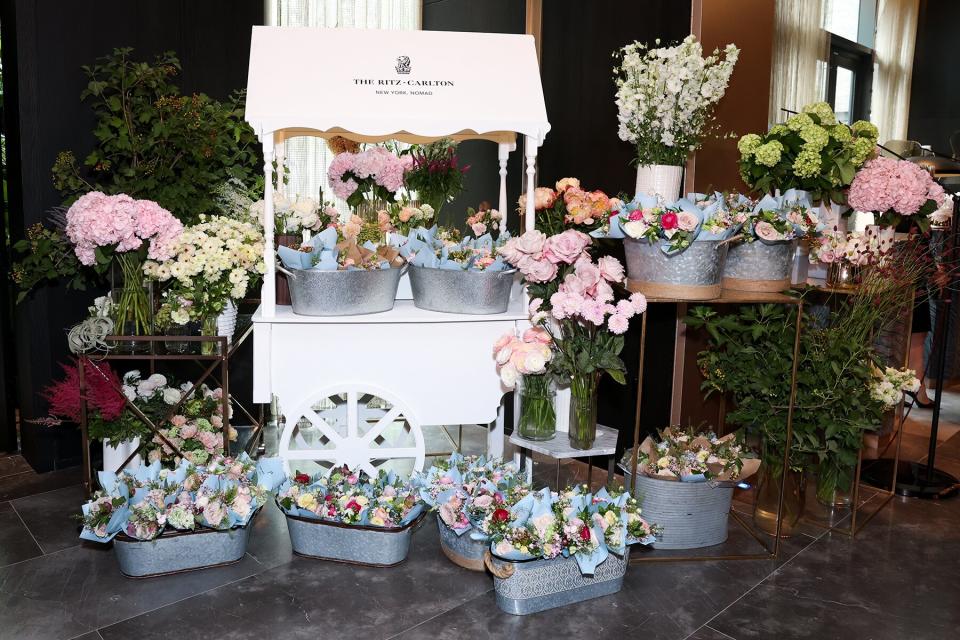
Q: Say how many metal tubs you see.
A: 9